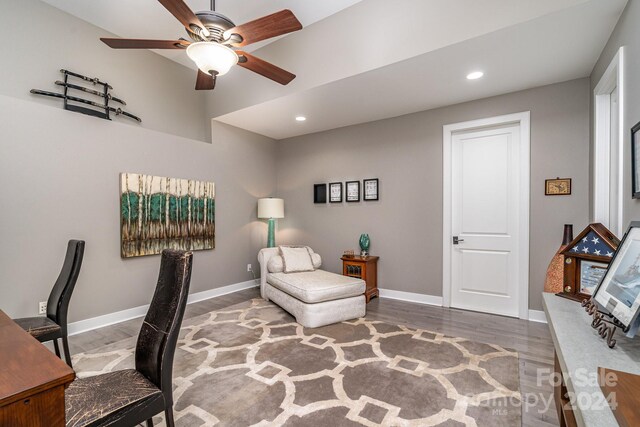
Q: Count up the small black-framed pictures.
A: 4